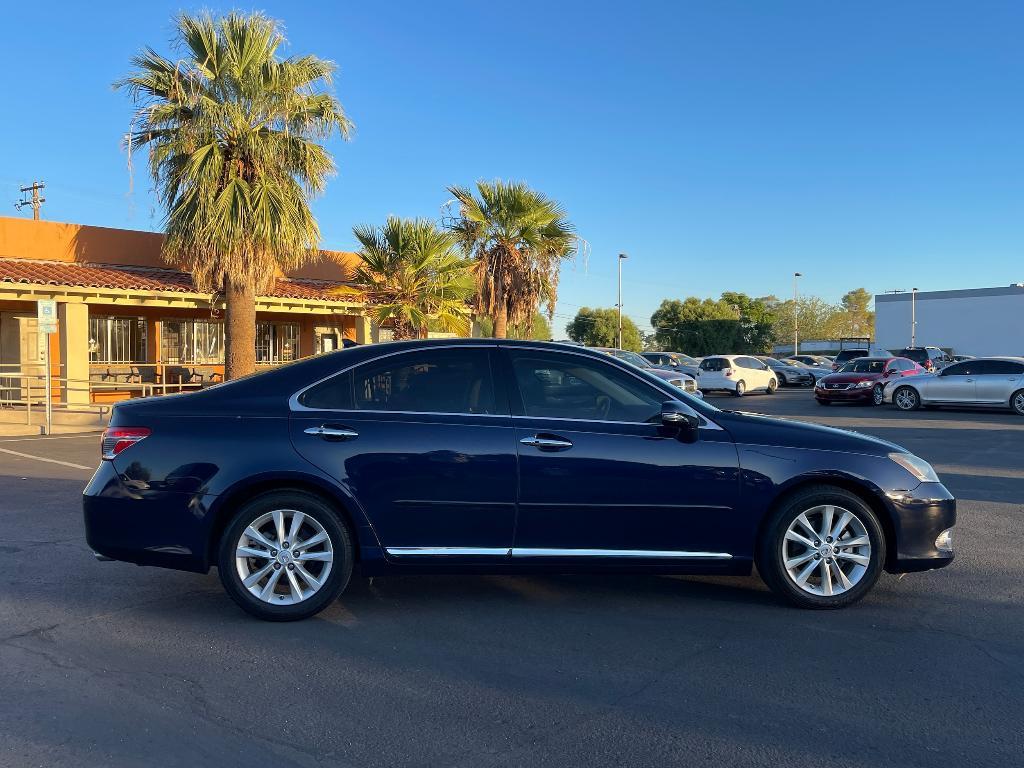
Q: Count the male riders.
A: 0